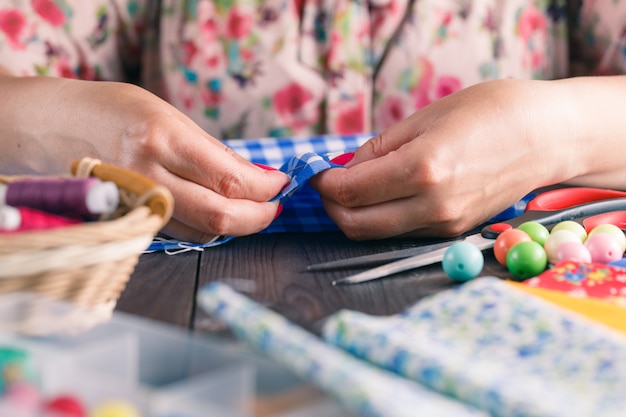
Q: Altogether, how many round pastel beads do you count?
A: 9